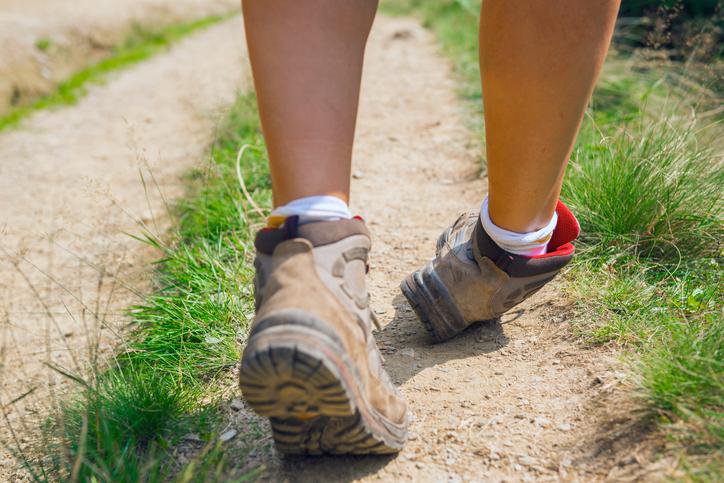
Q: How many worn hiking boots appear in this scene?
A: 2